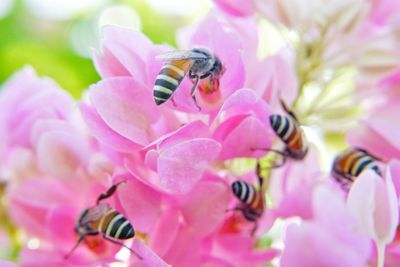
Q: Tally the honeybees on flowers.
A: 5